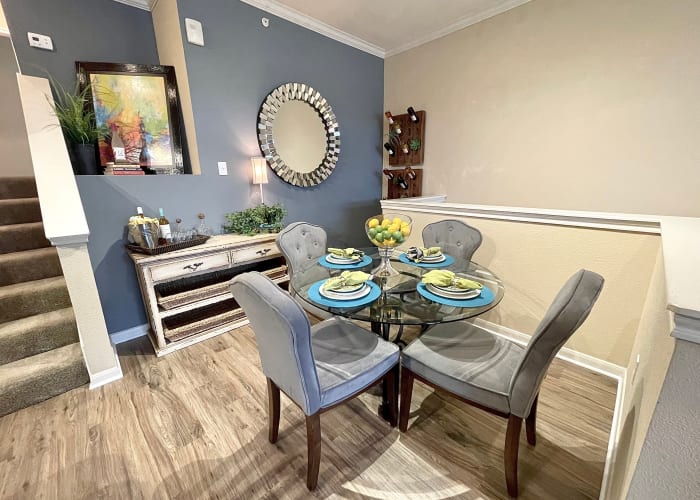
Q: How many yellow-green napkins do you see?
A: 4